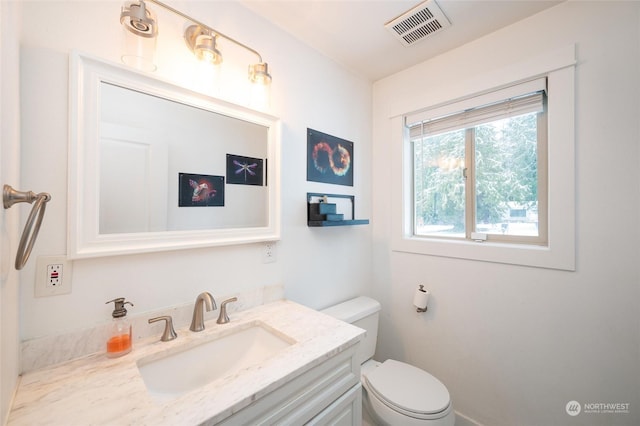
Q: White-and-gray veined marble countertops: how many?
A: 1